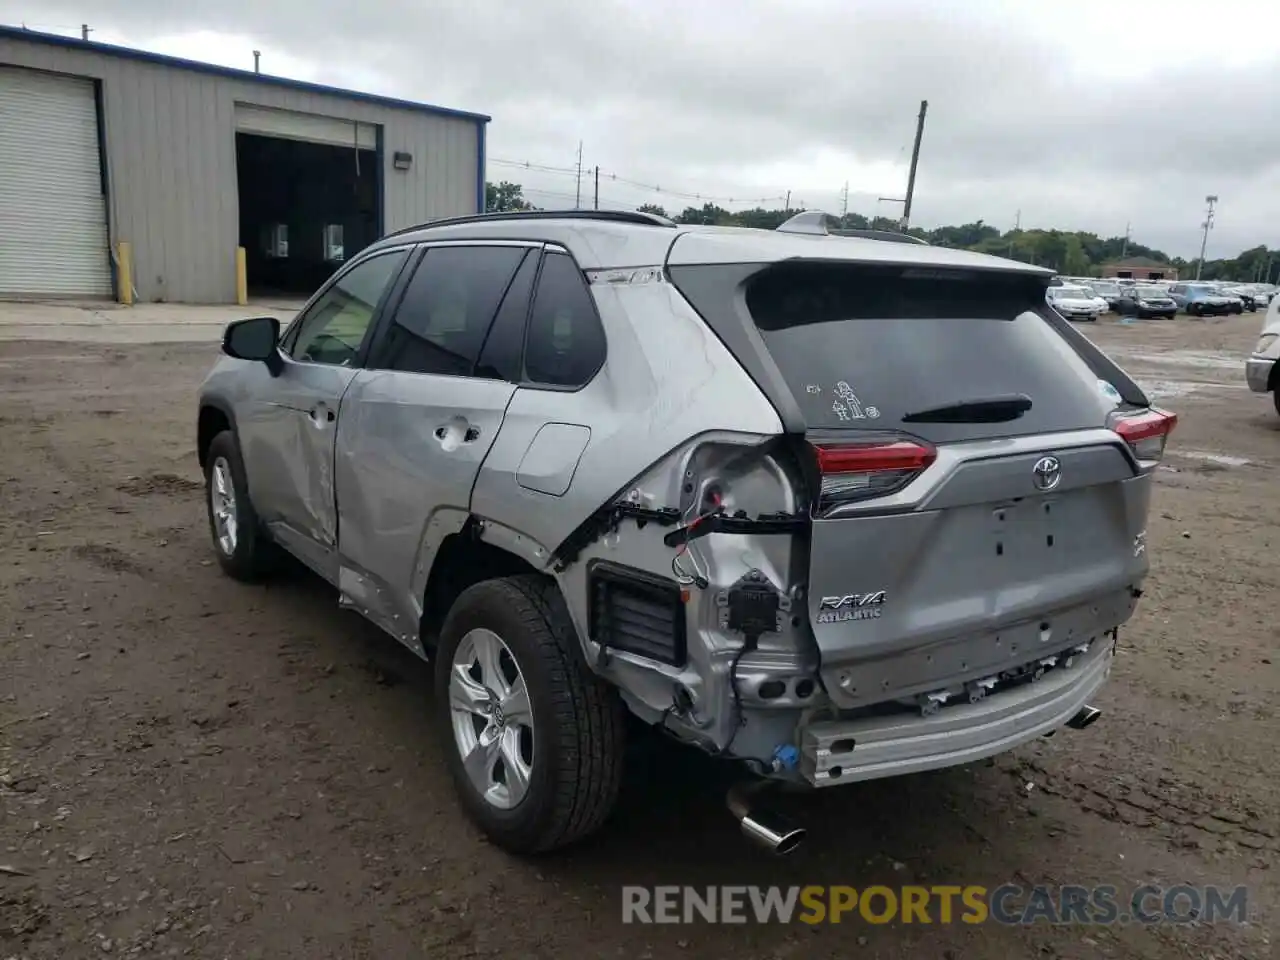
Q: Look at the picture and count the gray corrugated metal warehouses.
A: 1